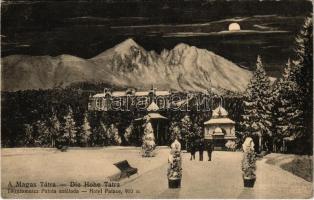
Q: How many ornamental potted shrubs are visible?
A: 2